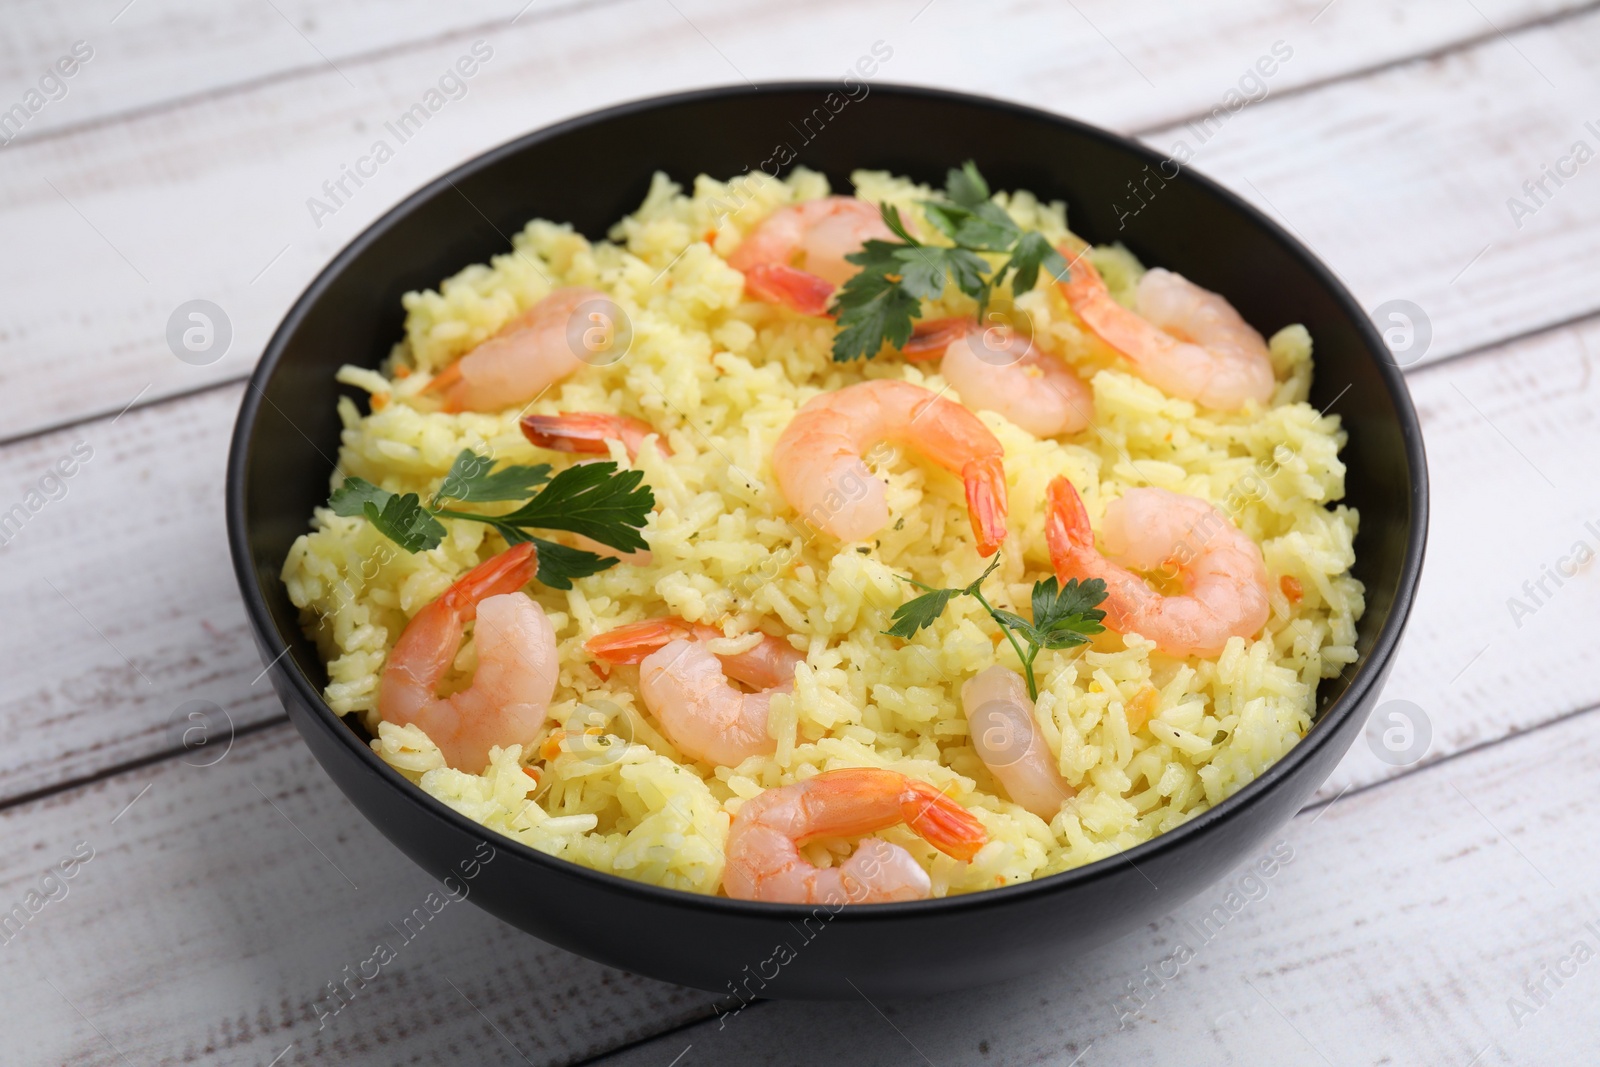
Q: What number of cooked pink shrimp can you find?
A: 11